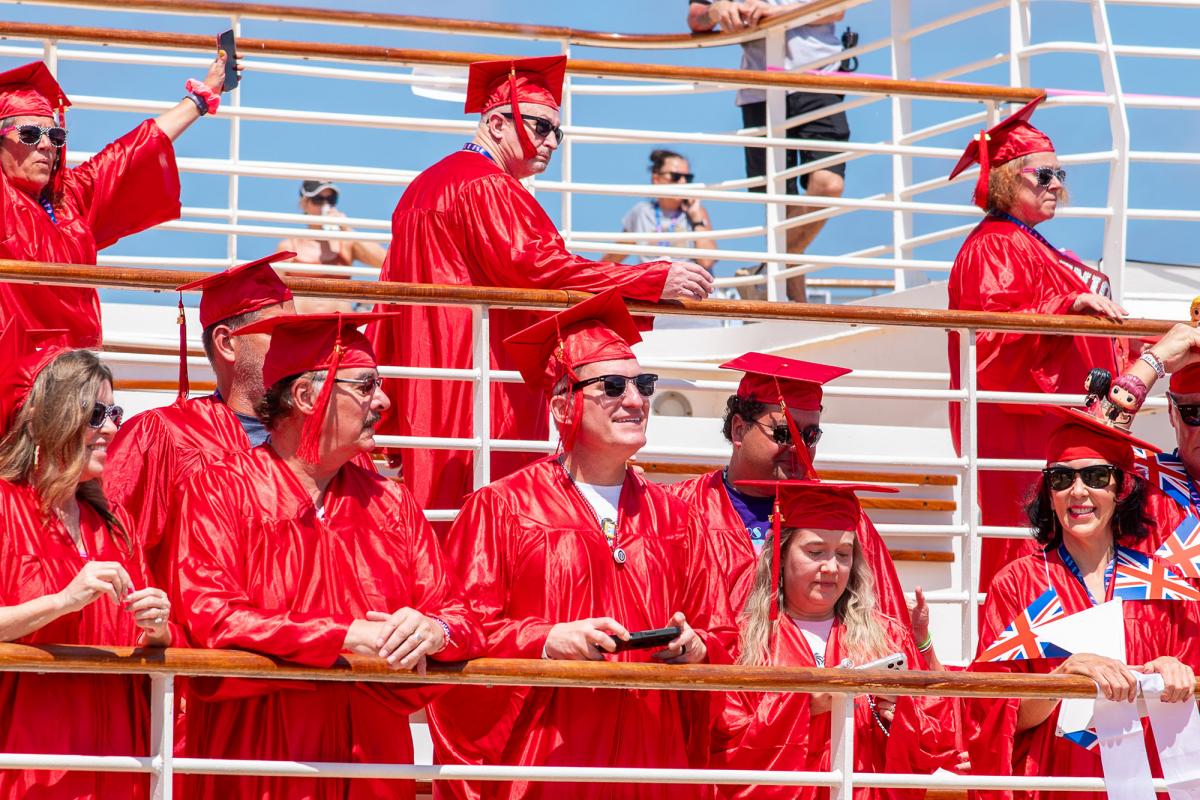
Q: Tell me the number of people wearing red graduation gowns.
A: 11